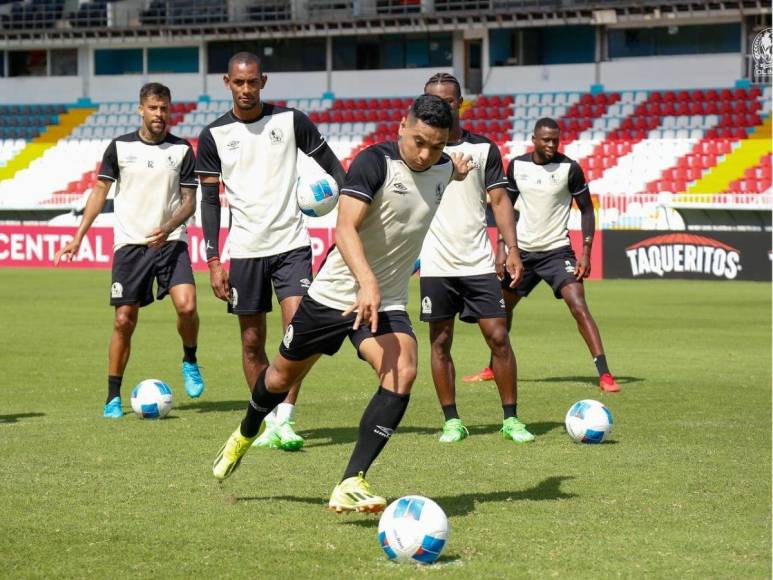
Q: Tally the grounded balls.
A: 3